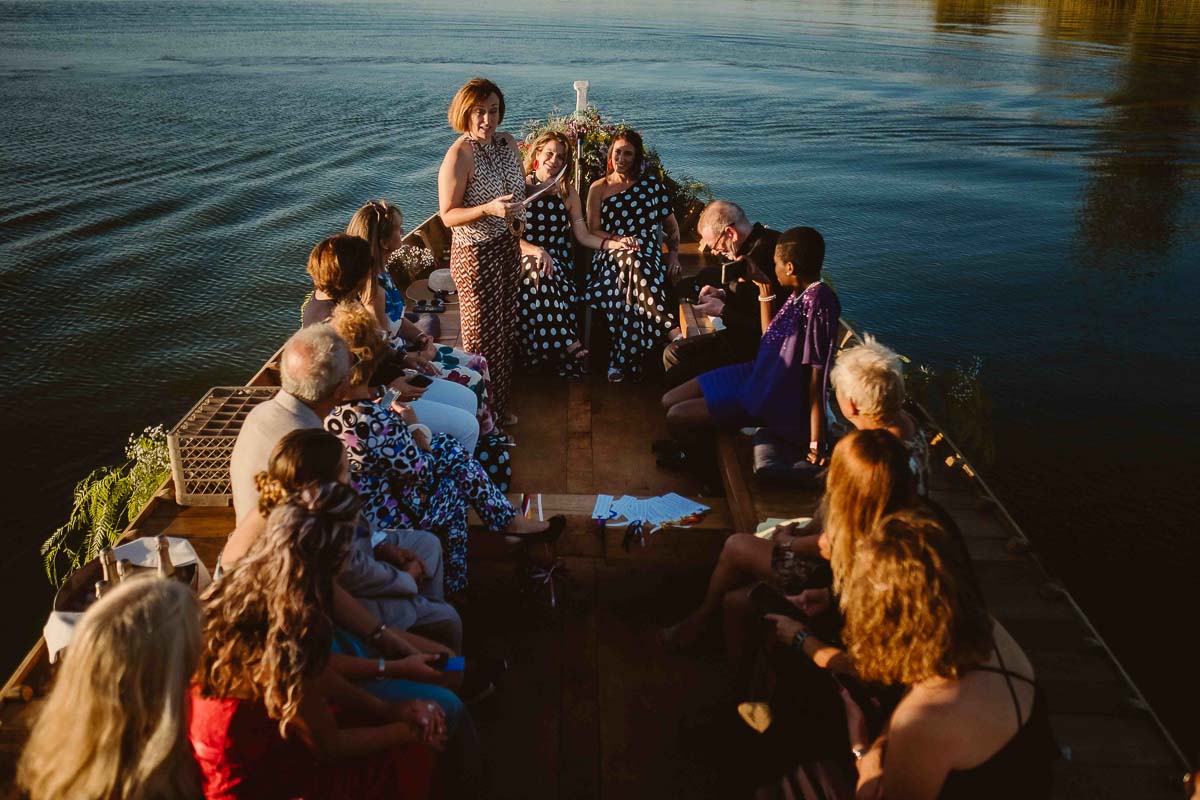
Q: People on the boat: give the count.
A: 15